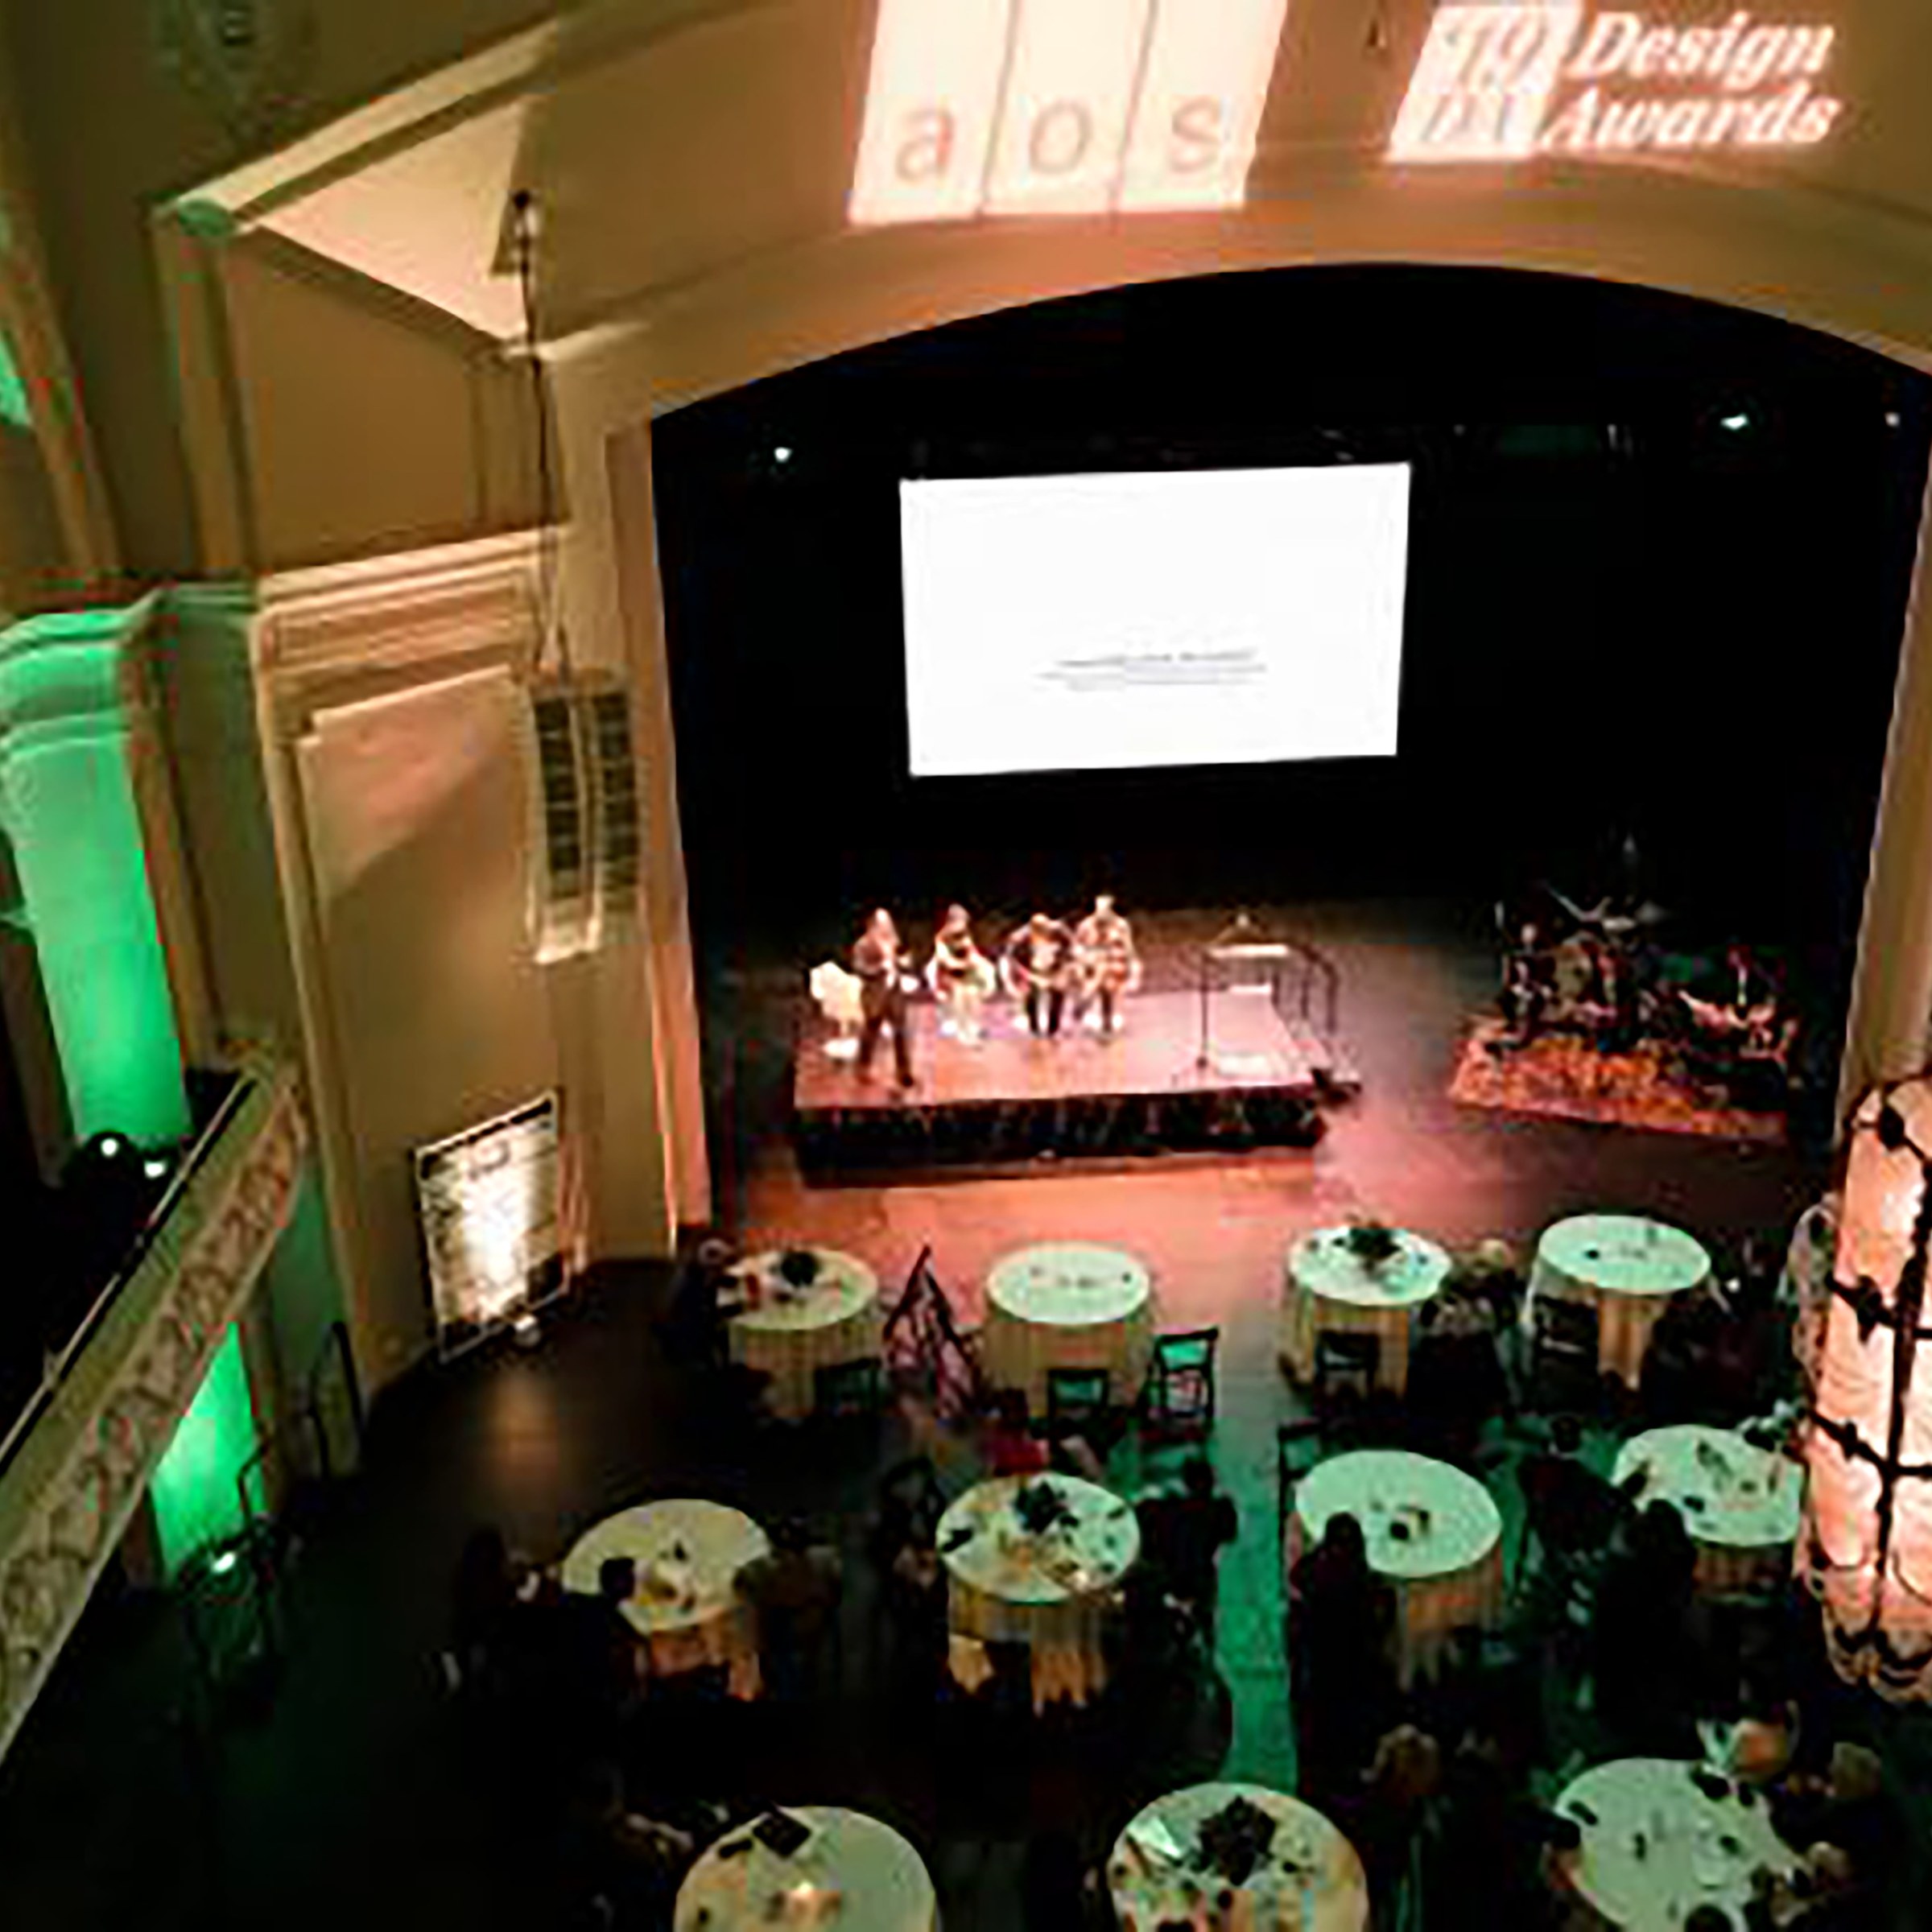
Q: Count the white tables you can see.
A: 11